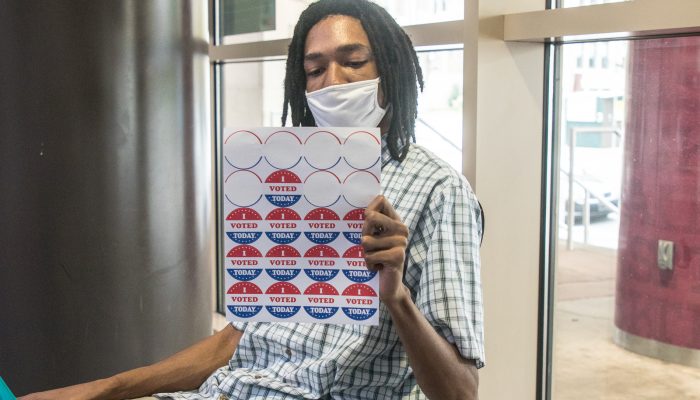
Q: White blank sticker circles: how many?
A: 7